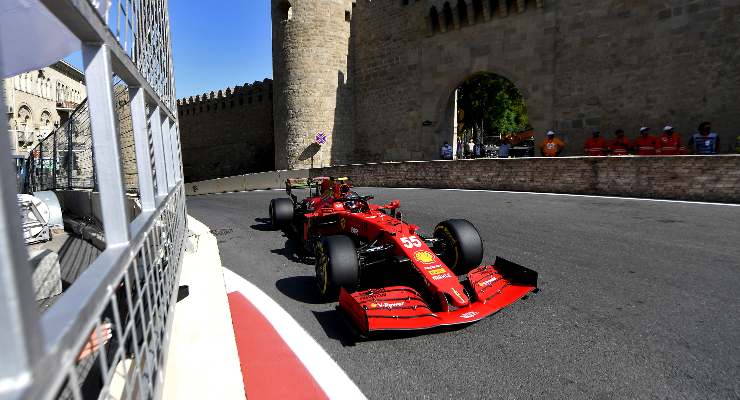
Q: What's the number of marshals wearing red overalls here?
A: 4